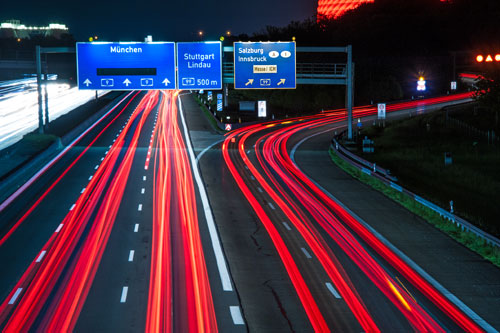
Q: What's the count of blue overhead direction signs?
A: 3